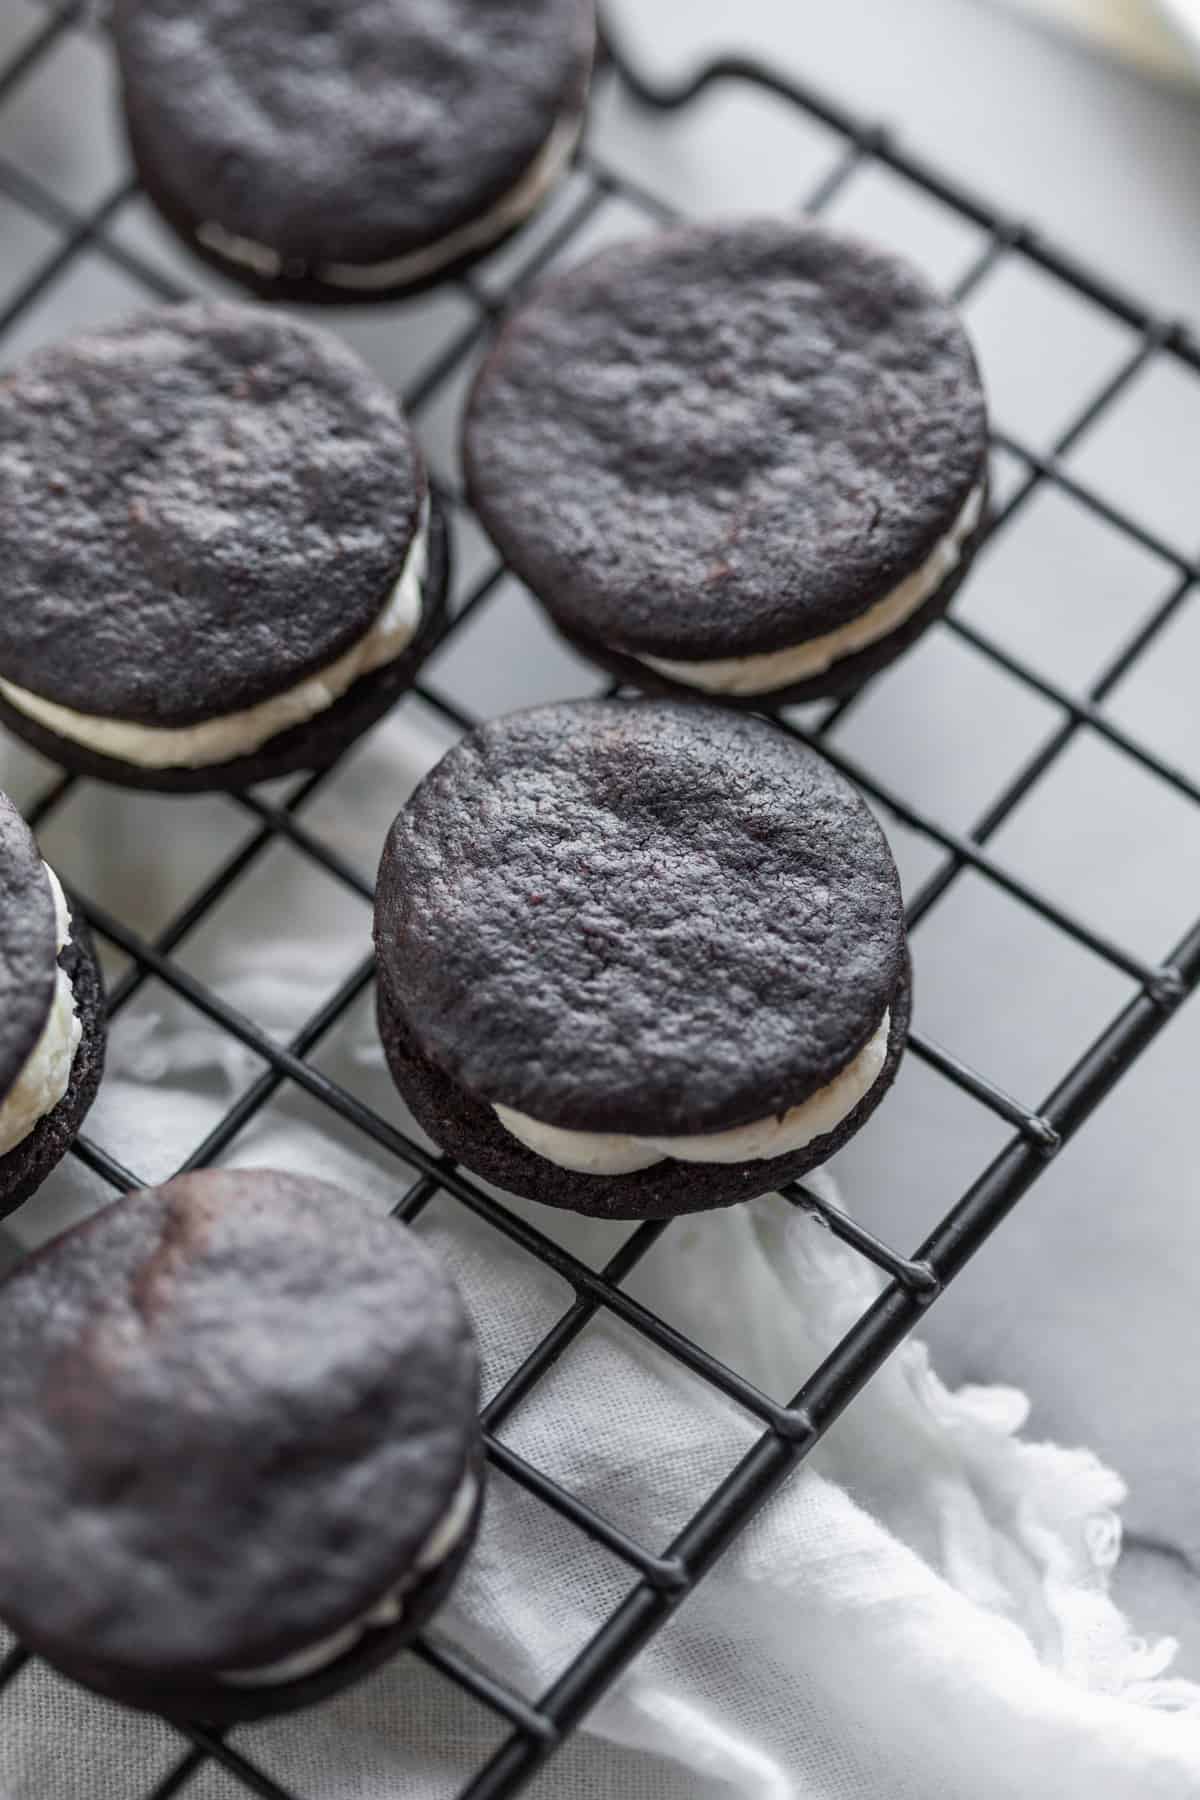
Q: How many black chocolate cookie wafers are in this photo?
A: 12